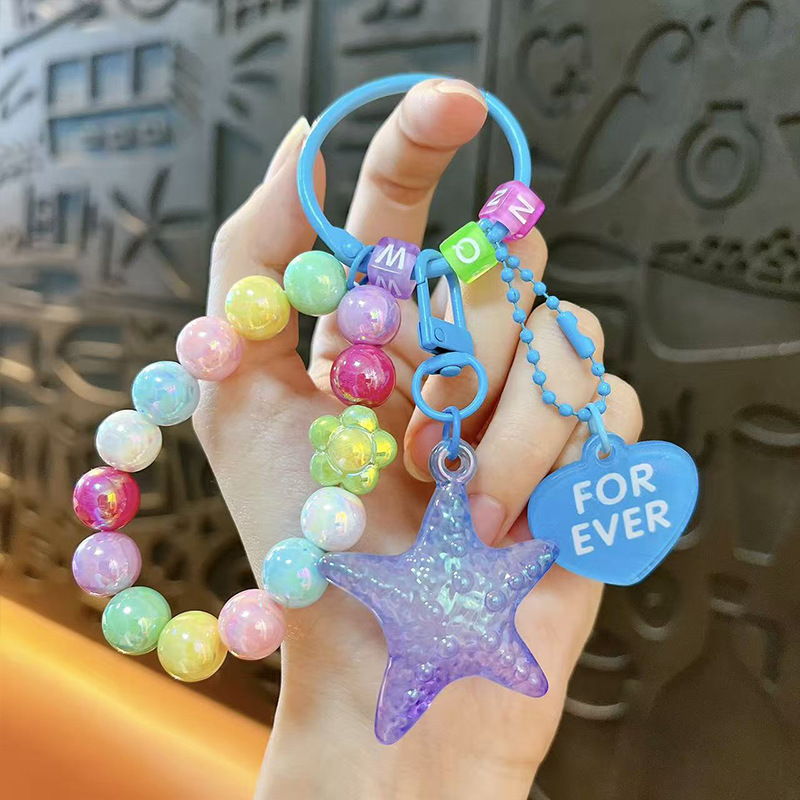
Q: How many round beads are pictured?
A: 14